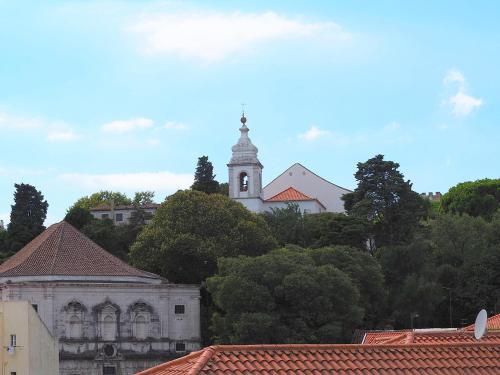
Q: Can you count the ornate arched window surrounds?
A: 3